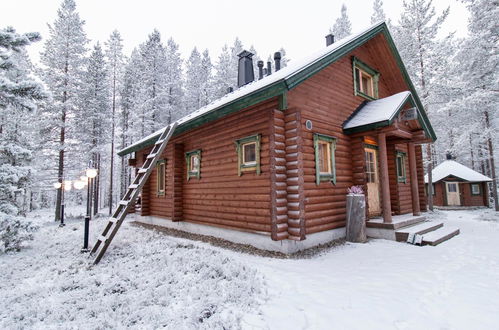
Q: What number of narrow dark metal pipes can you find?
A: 3